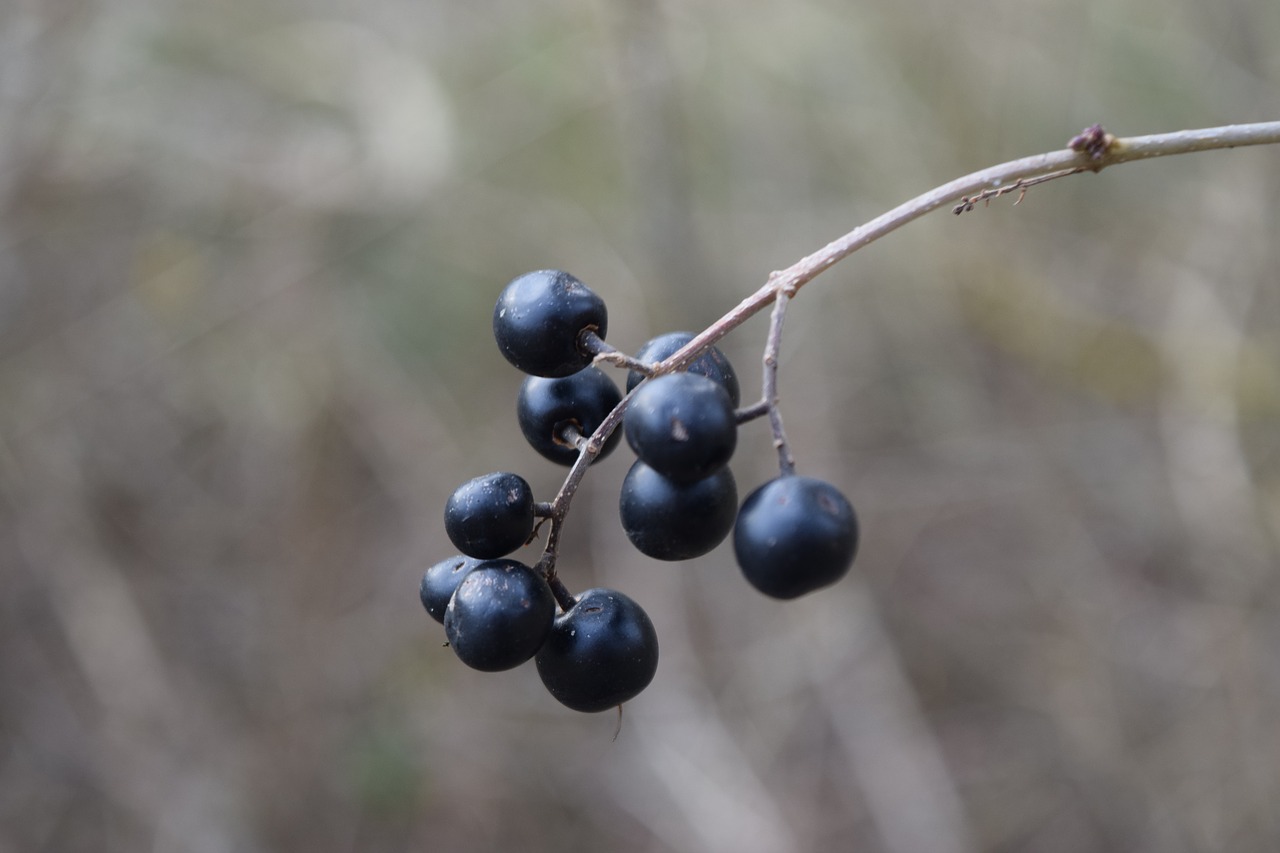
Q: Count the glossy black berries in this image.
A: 10